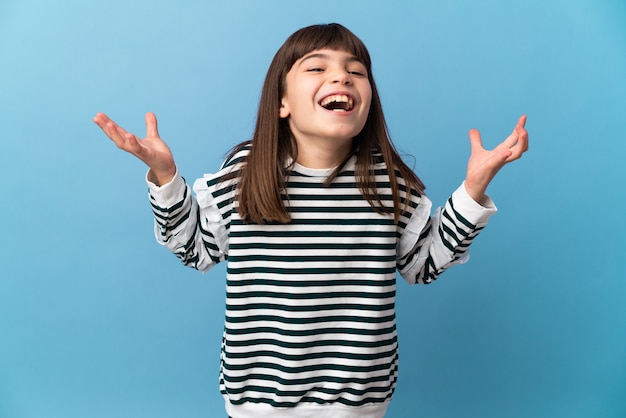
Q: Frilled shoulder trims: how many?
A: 2